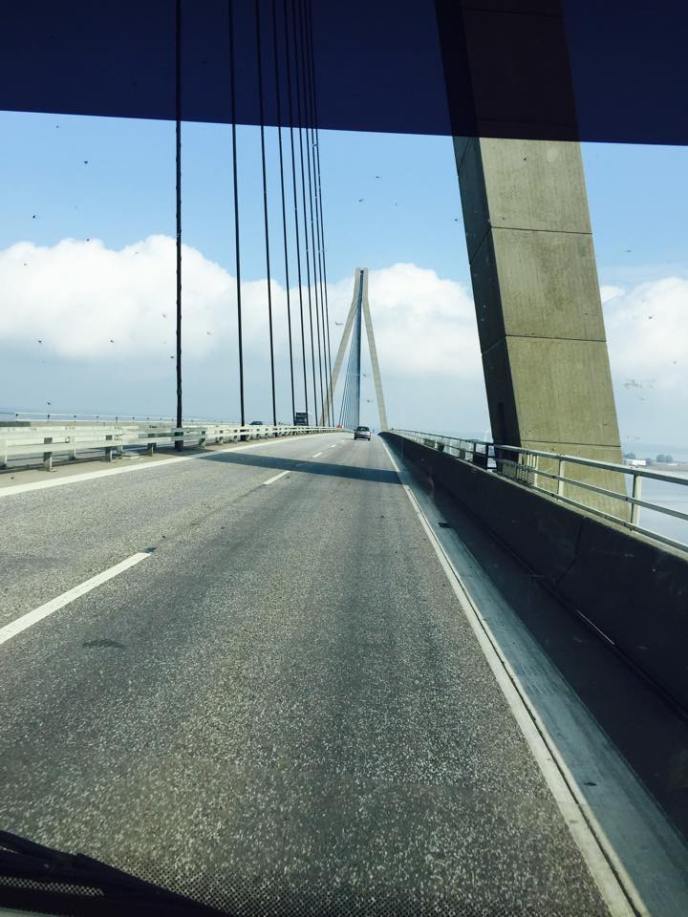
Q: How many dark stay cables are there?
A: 9